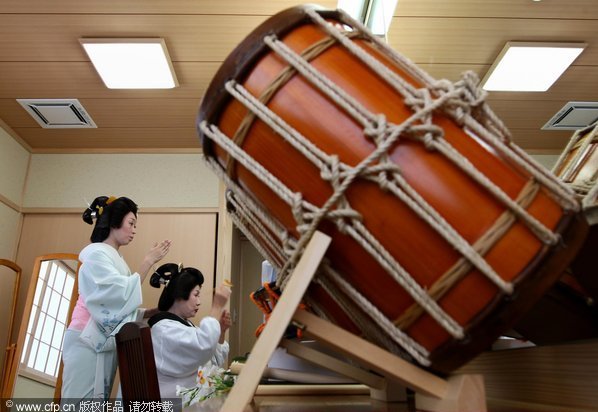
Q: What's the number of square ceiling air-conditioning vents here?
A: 2